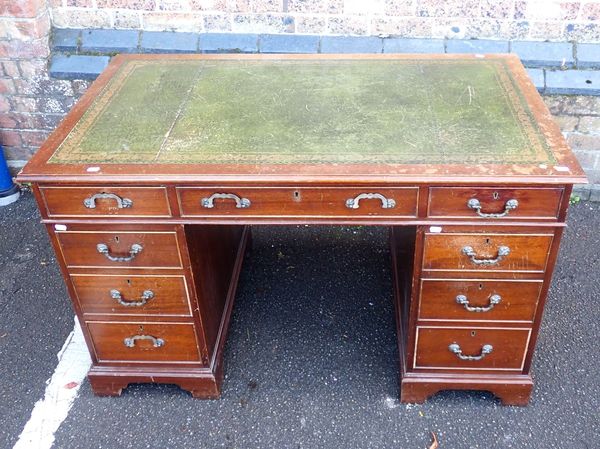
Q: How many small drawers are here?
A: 8